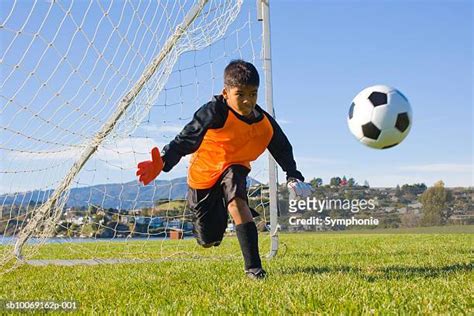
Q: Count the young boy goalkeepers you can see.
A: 1